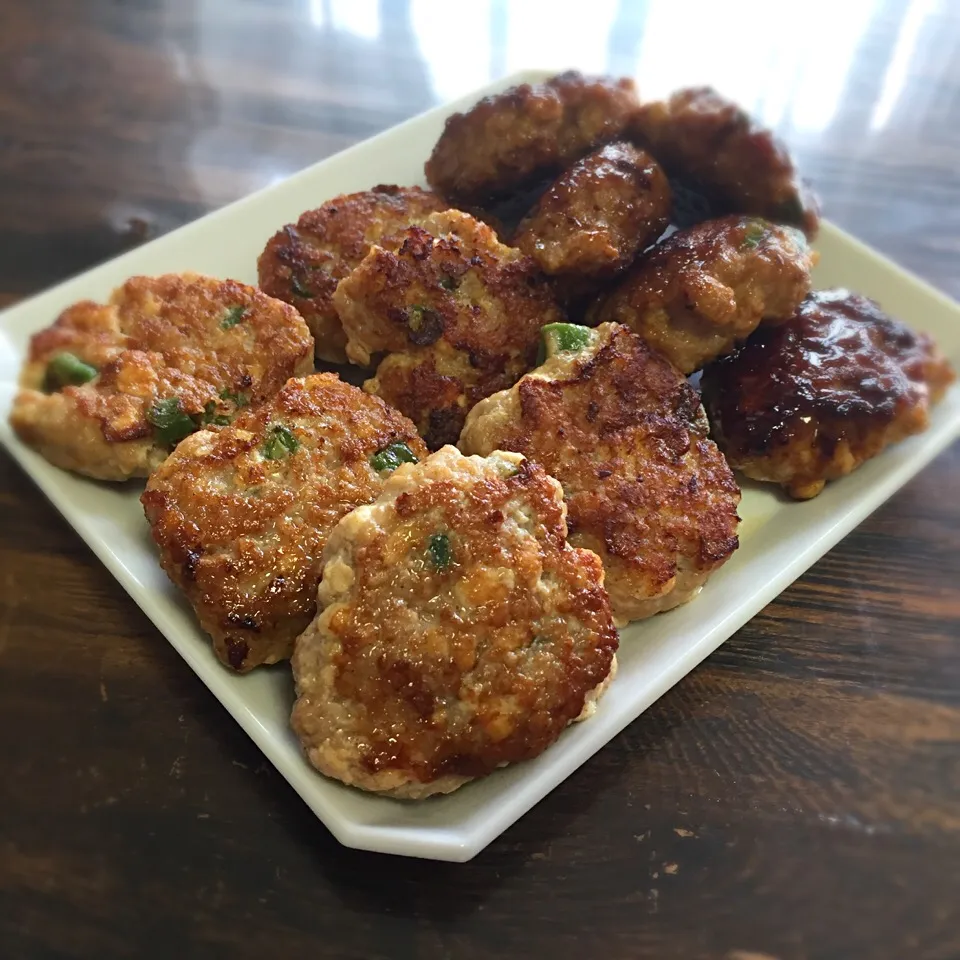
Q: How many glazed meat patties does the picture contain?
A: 5